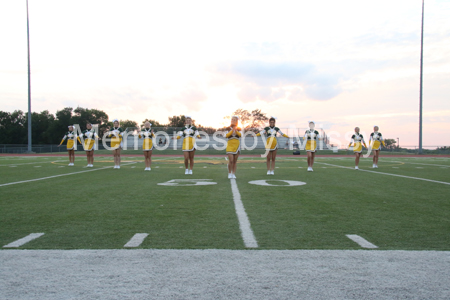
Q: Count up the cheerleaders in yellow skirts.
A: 10